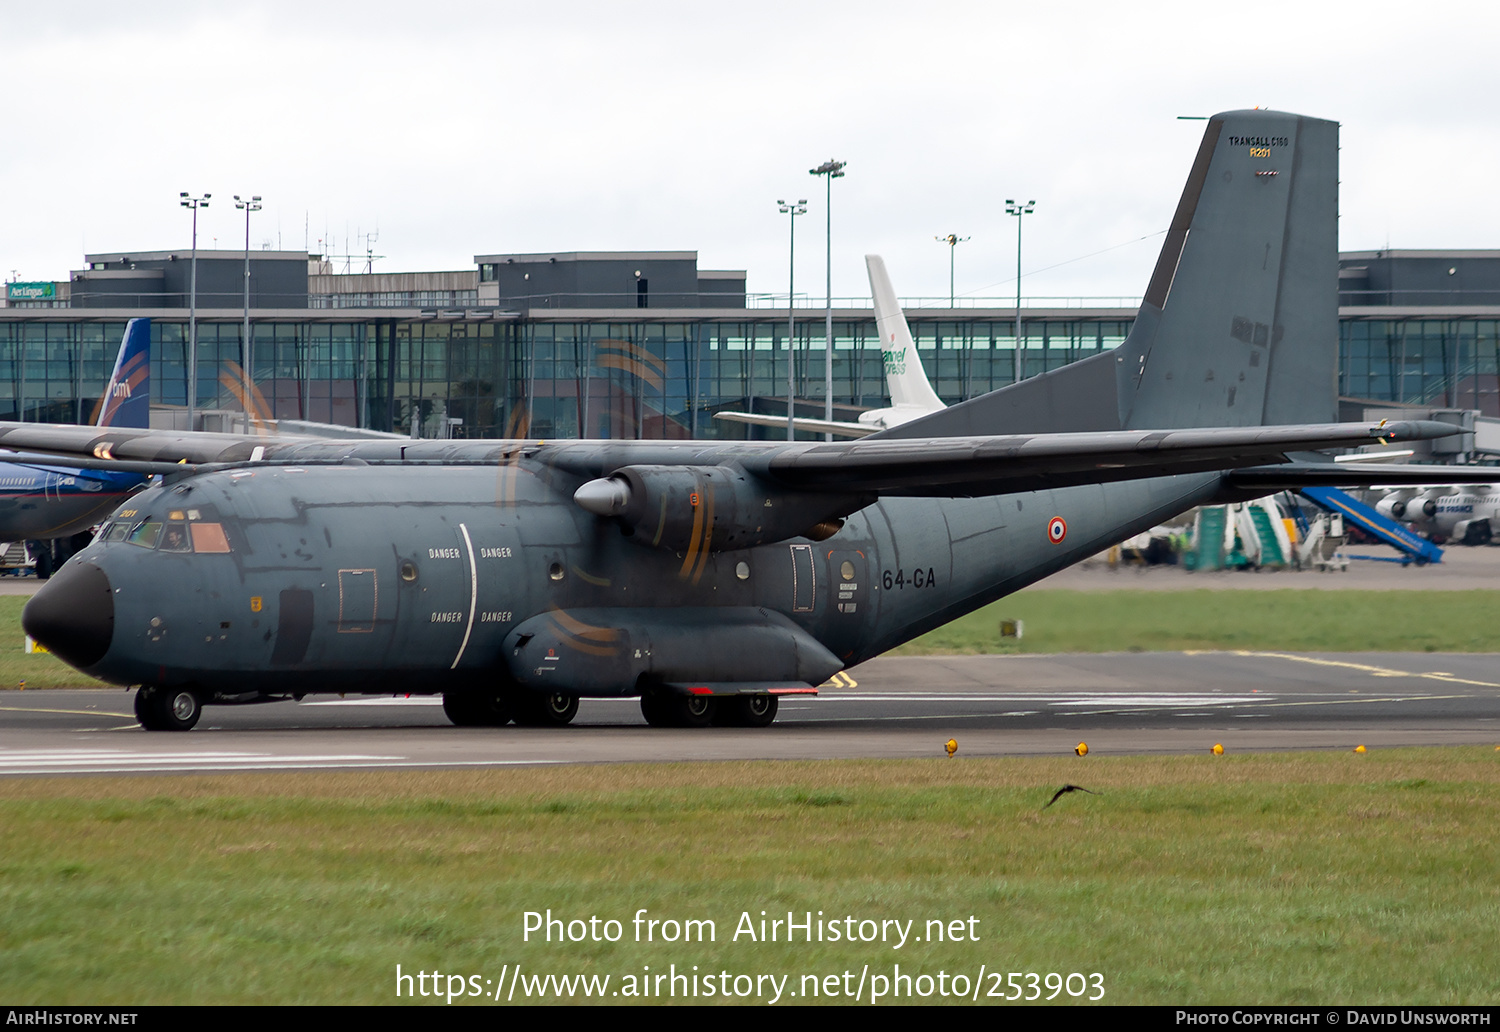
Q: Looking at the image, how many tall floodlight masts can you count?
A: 6